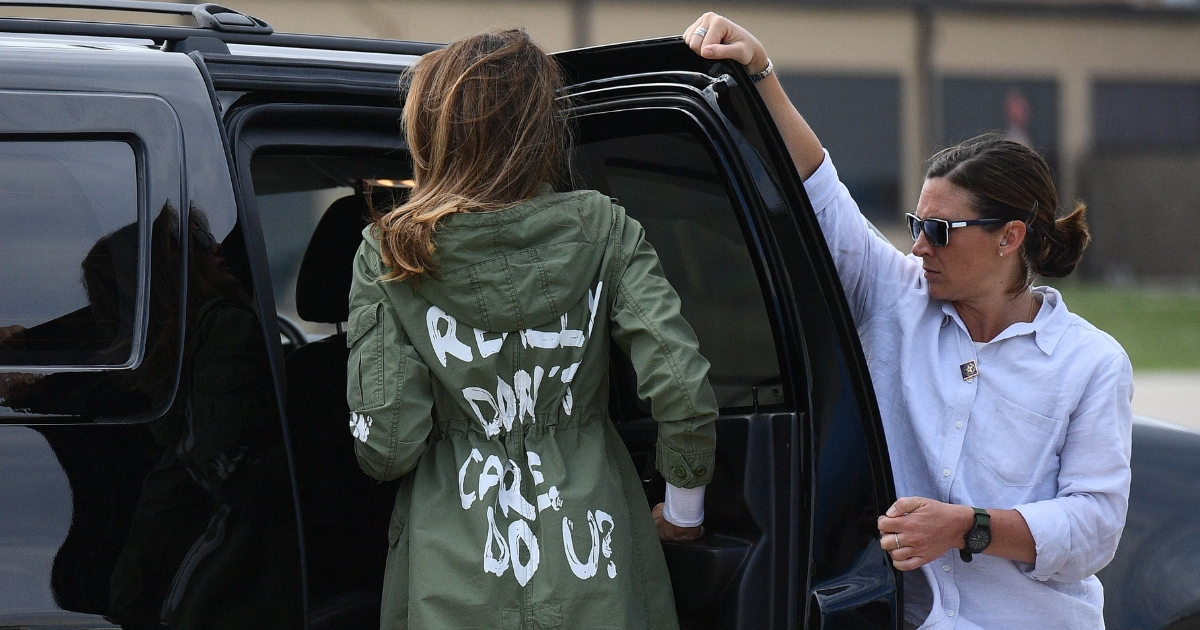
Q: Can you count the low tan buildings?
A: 1